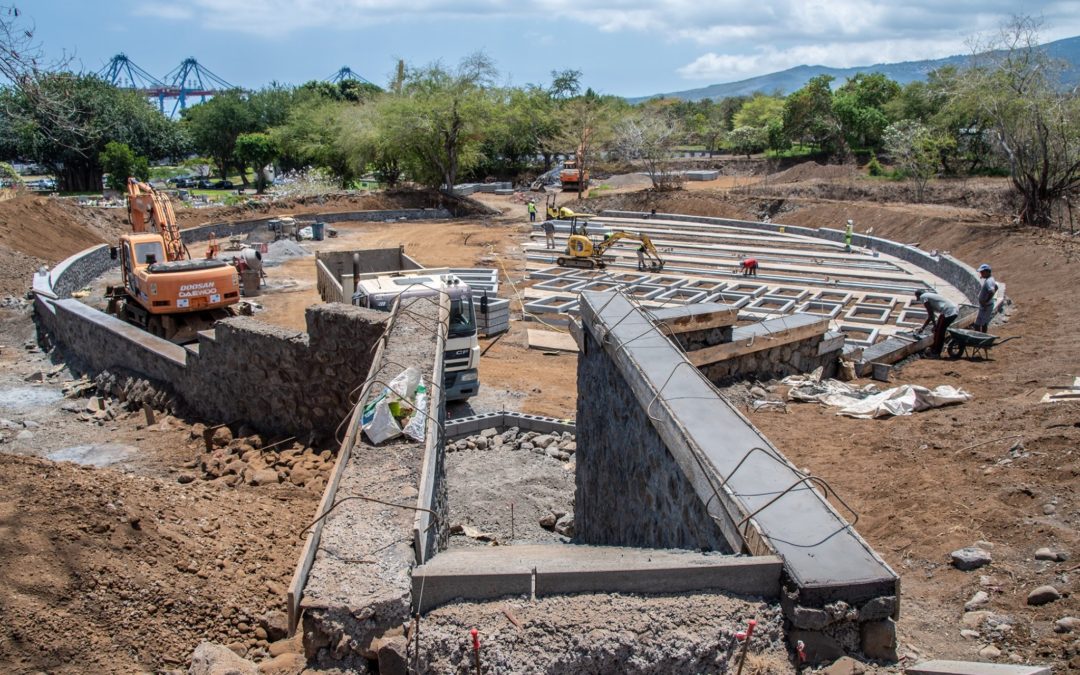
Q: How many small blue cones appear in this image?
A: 0